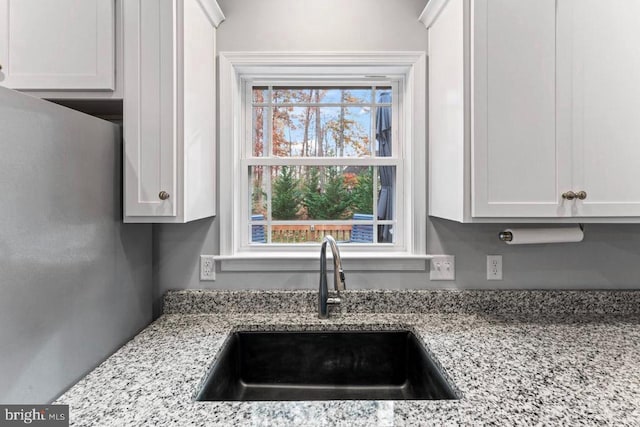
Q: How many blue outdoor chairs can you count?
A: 2